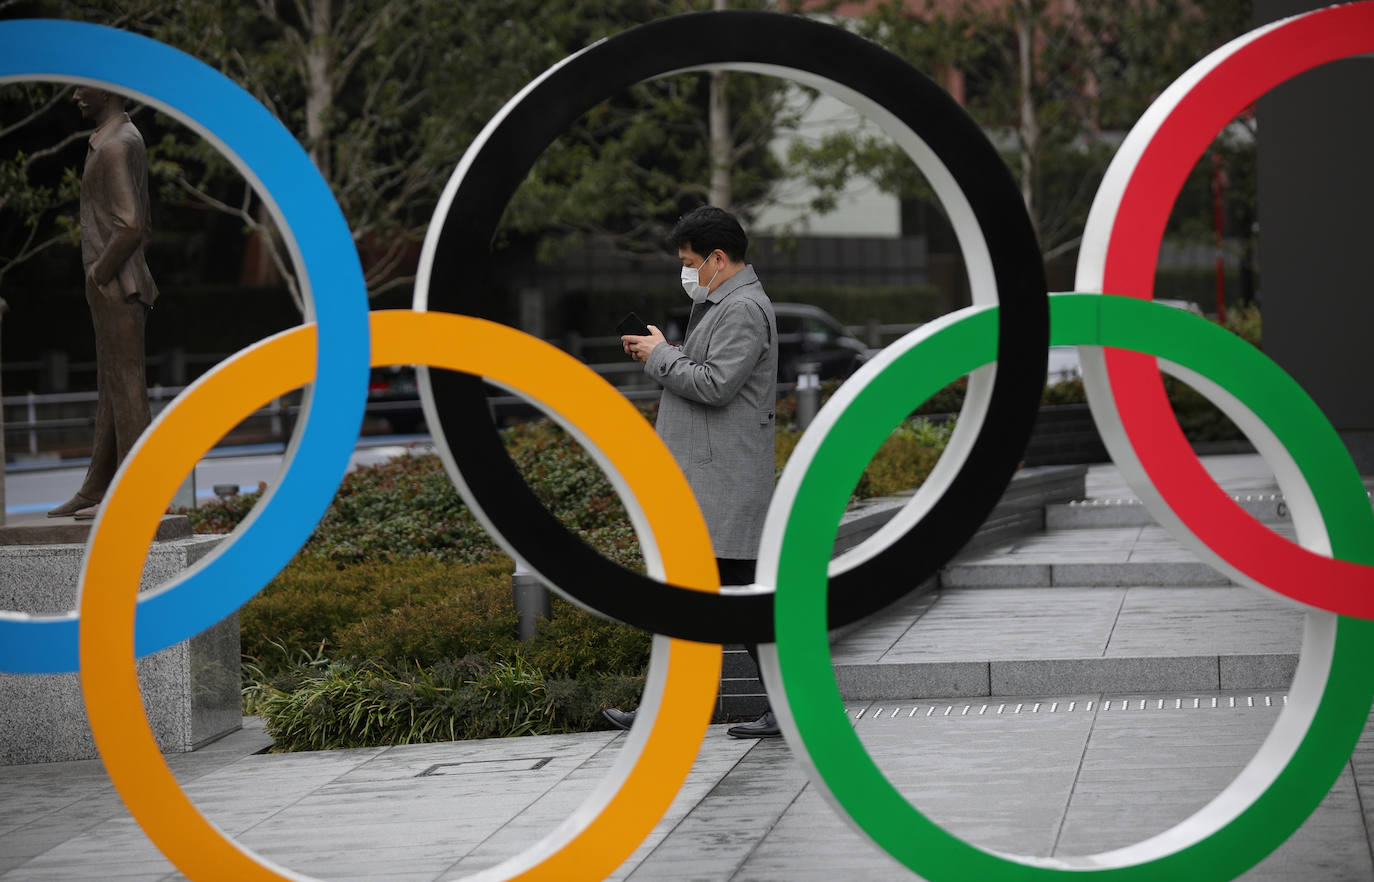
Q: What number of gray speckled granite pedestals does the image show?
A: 1